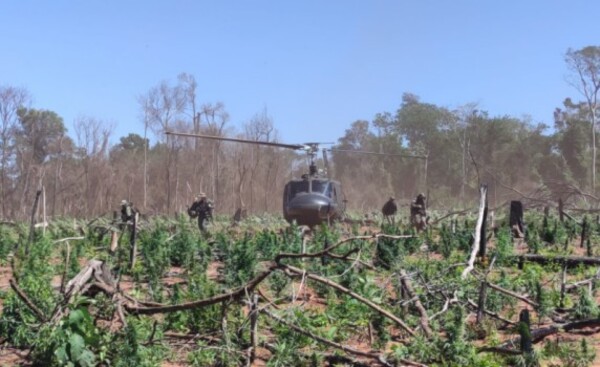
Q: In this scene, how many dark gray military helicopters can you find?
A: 1